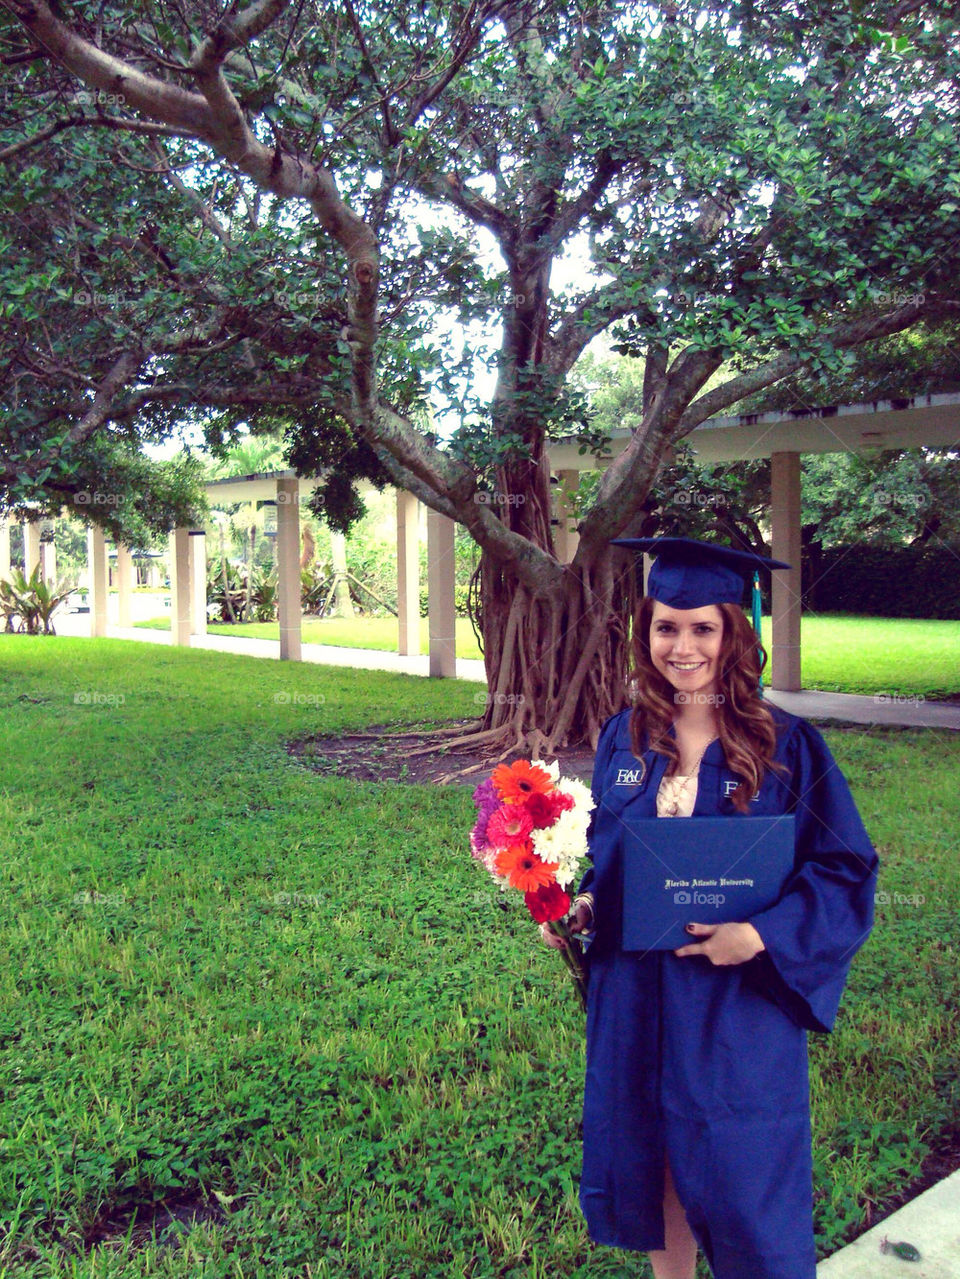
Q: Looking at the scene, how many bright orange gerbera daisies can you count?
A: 2